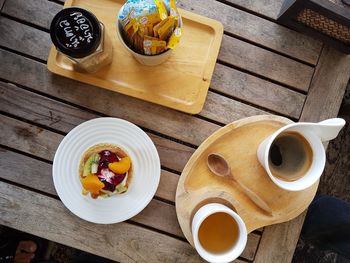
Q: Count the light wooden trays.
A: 2